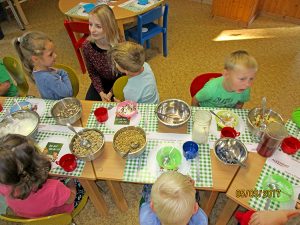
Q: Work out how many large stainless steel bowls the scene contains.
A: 7